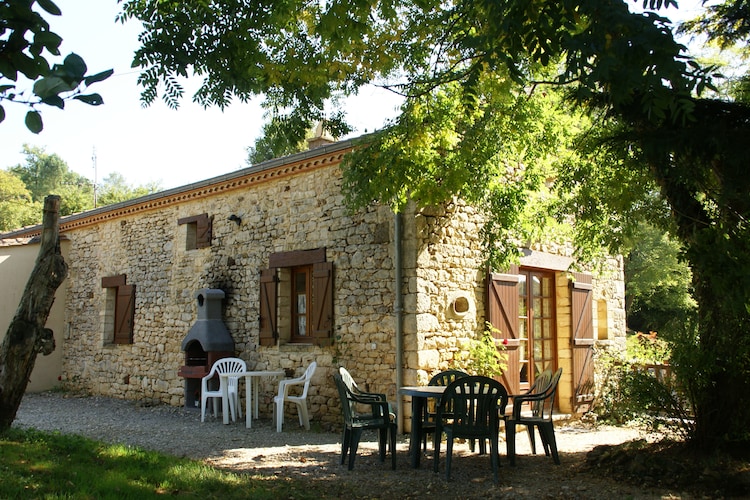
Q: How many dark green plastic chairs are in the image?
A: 6